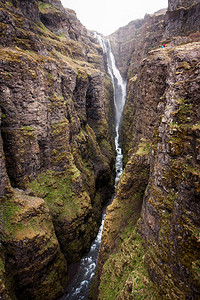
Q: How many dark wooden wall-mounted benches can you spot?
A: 0